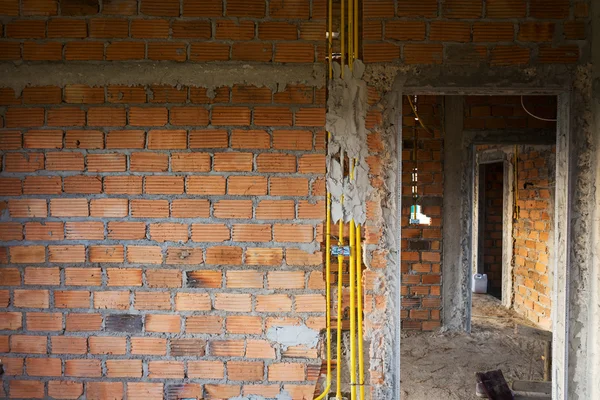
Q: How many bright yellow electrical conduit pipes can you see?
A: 4